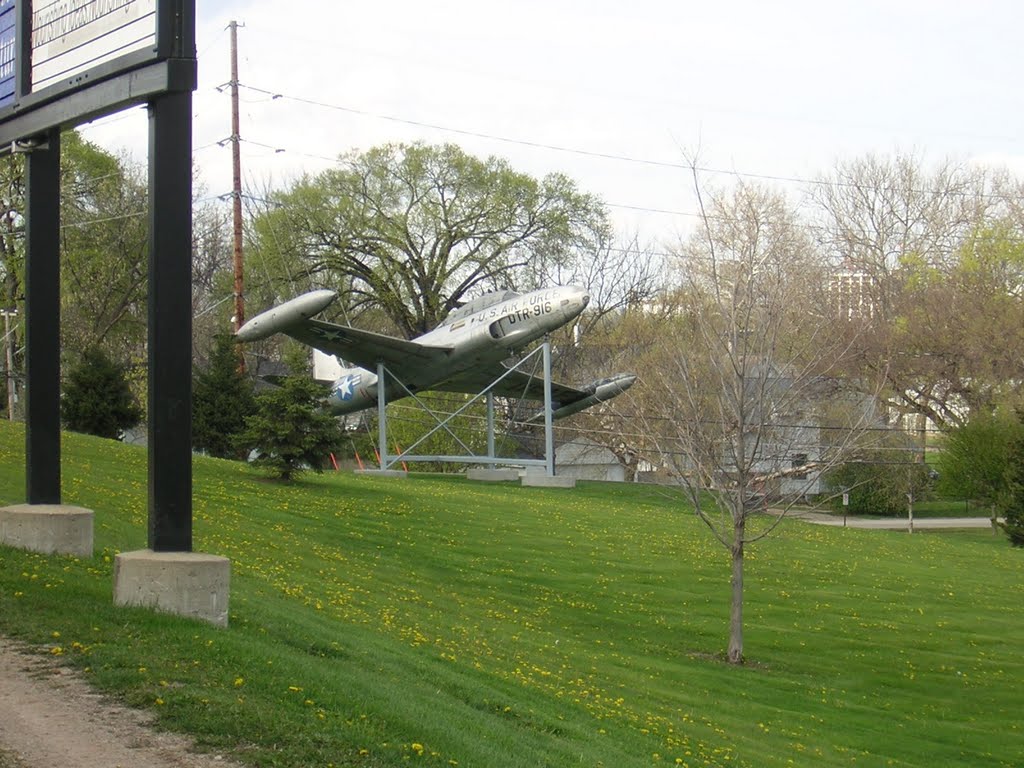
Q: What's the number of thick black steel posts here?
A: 2